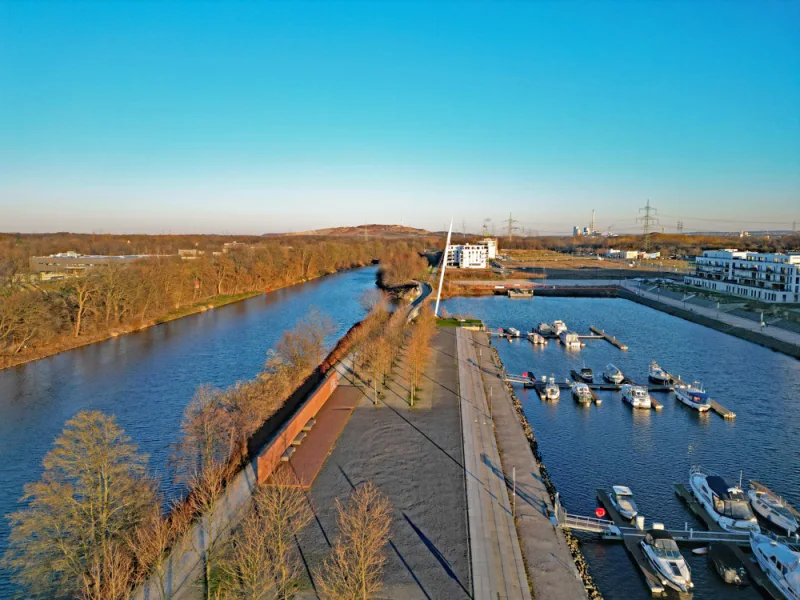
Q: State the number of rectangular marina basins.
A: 1